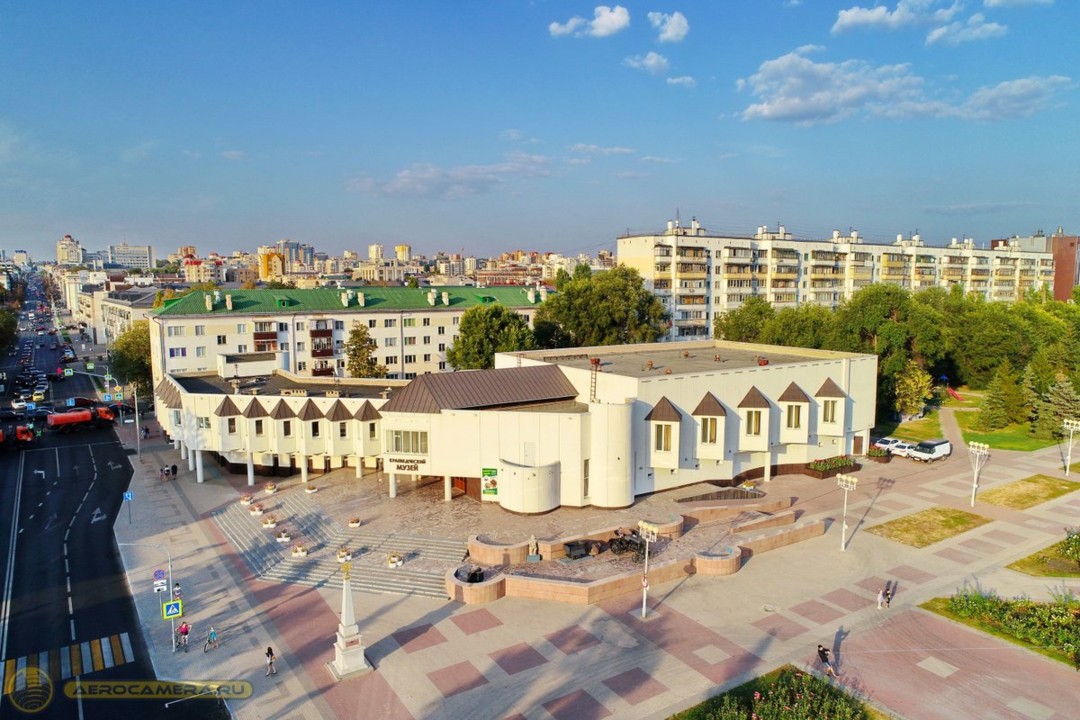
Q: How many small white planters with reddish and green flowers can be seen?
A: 10